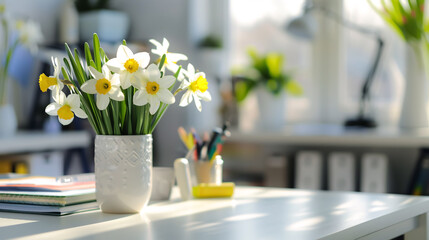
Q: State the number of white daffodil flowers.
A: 7